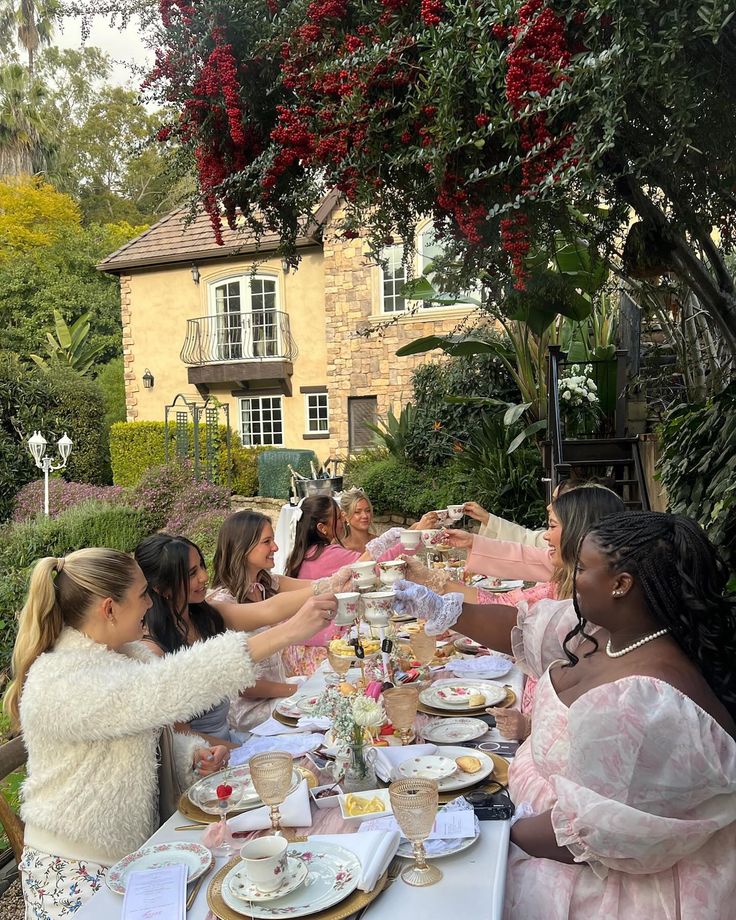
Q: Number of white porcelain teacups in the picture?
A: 9